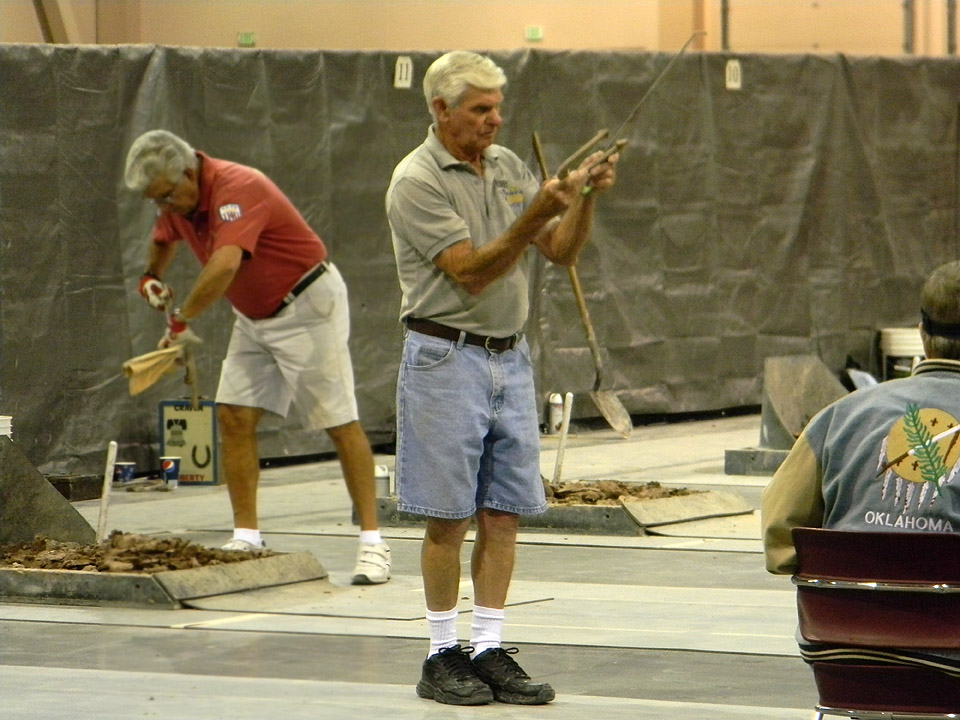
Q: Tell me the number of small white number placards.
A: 2